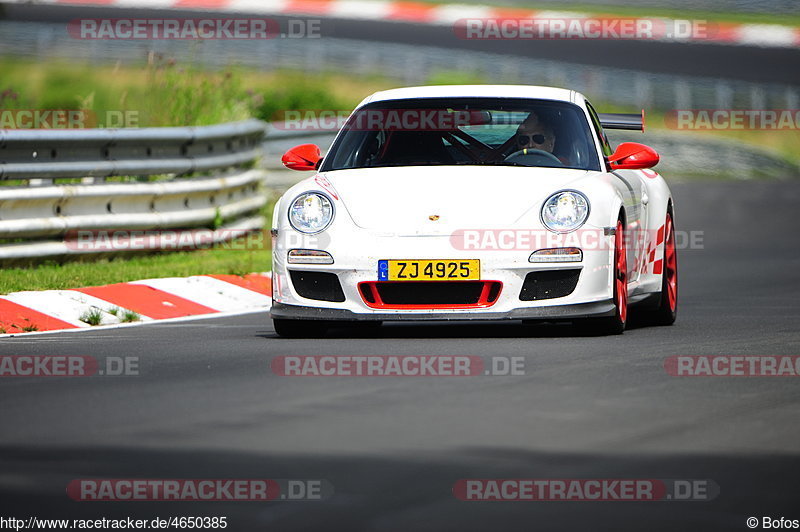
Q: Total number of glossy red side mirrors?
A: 2